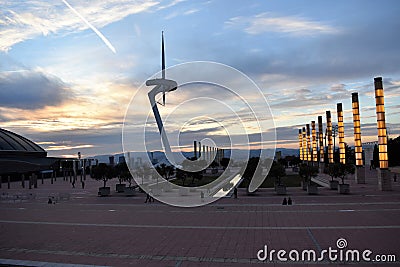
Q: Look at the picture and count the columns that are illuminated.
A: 9